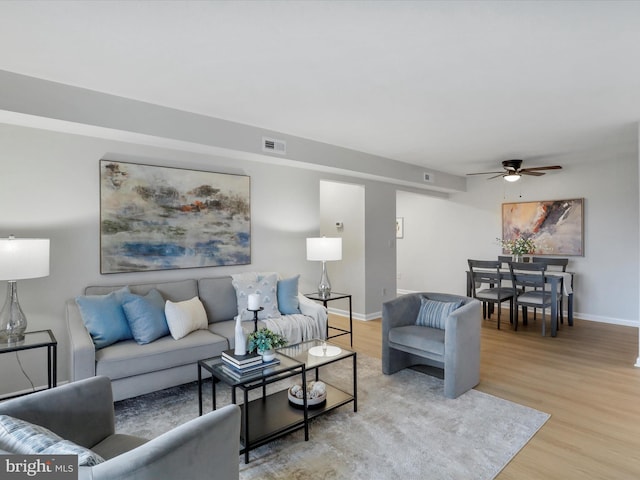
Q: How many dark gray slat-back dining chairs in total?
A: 4